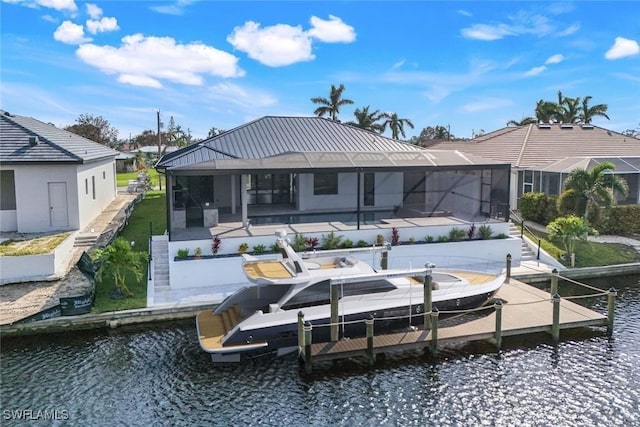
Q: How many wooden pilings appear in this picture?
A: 12